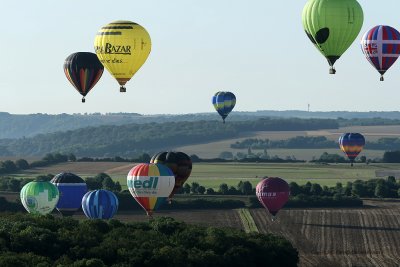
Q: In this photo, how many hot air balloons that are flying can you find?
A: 12